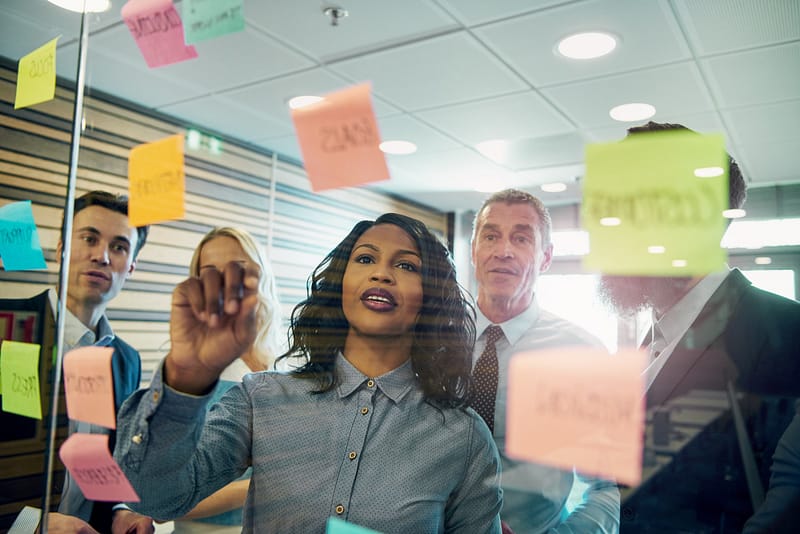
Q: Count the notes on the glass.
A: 12